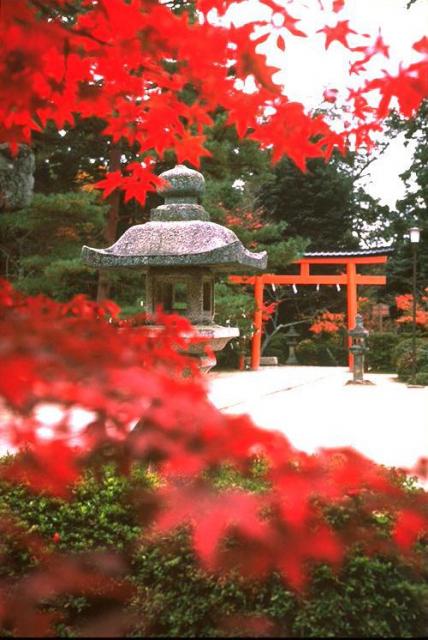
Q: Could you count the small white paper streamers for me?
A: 4